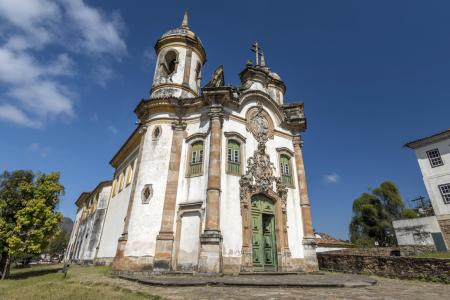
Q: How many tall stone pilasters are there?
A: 4